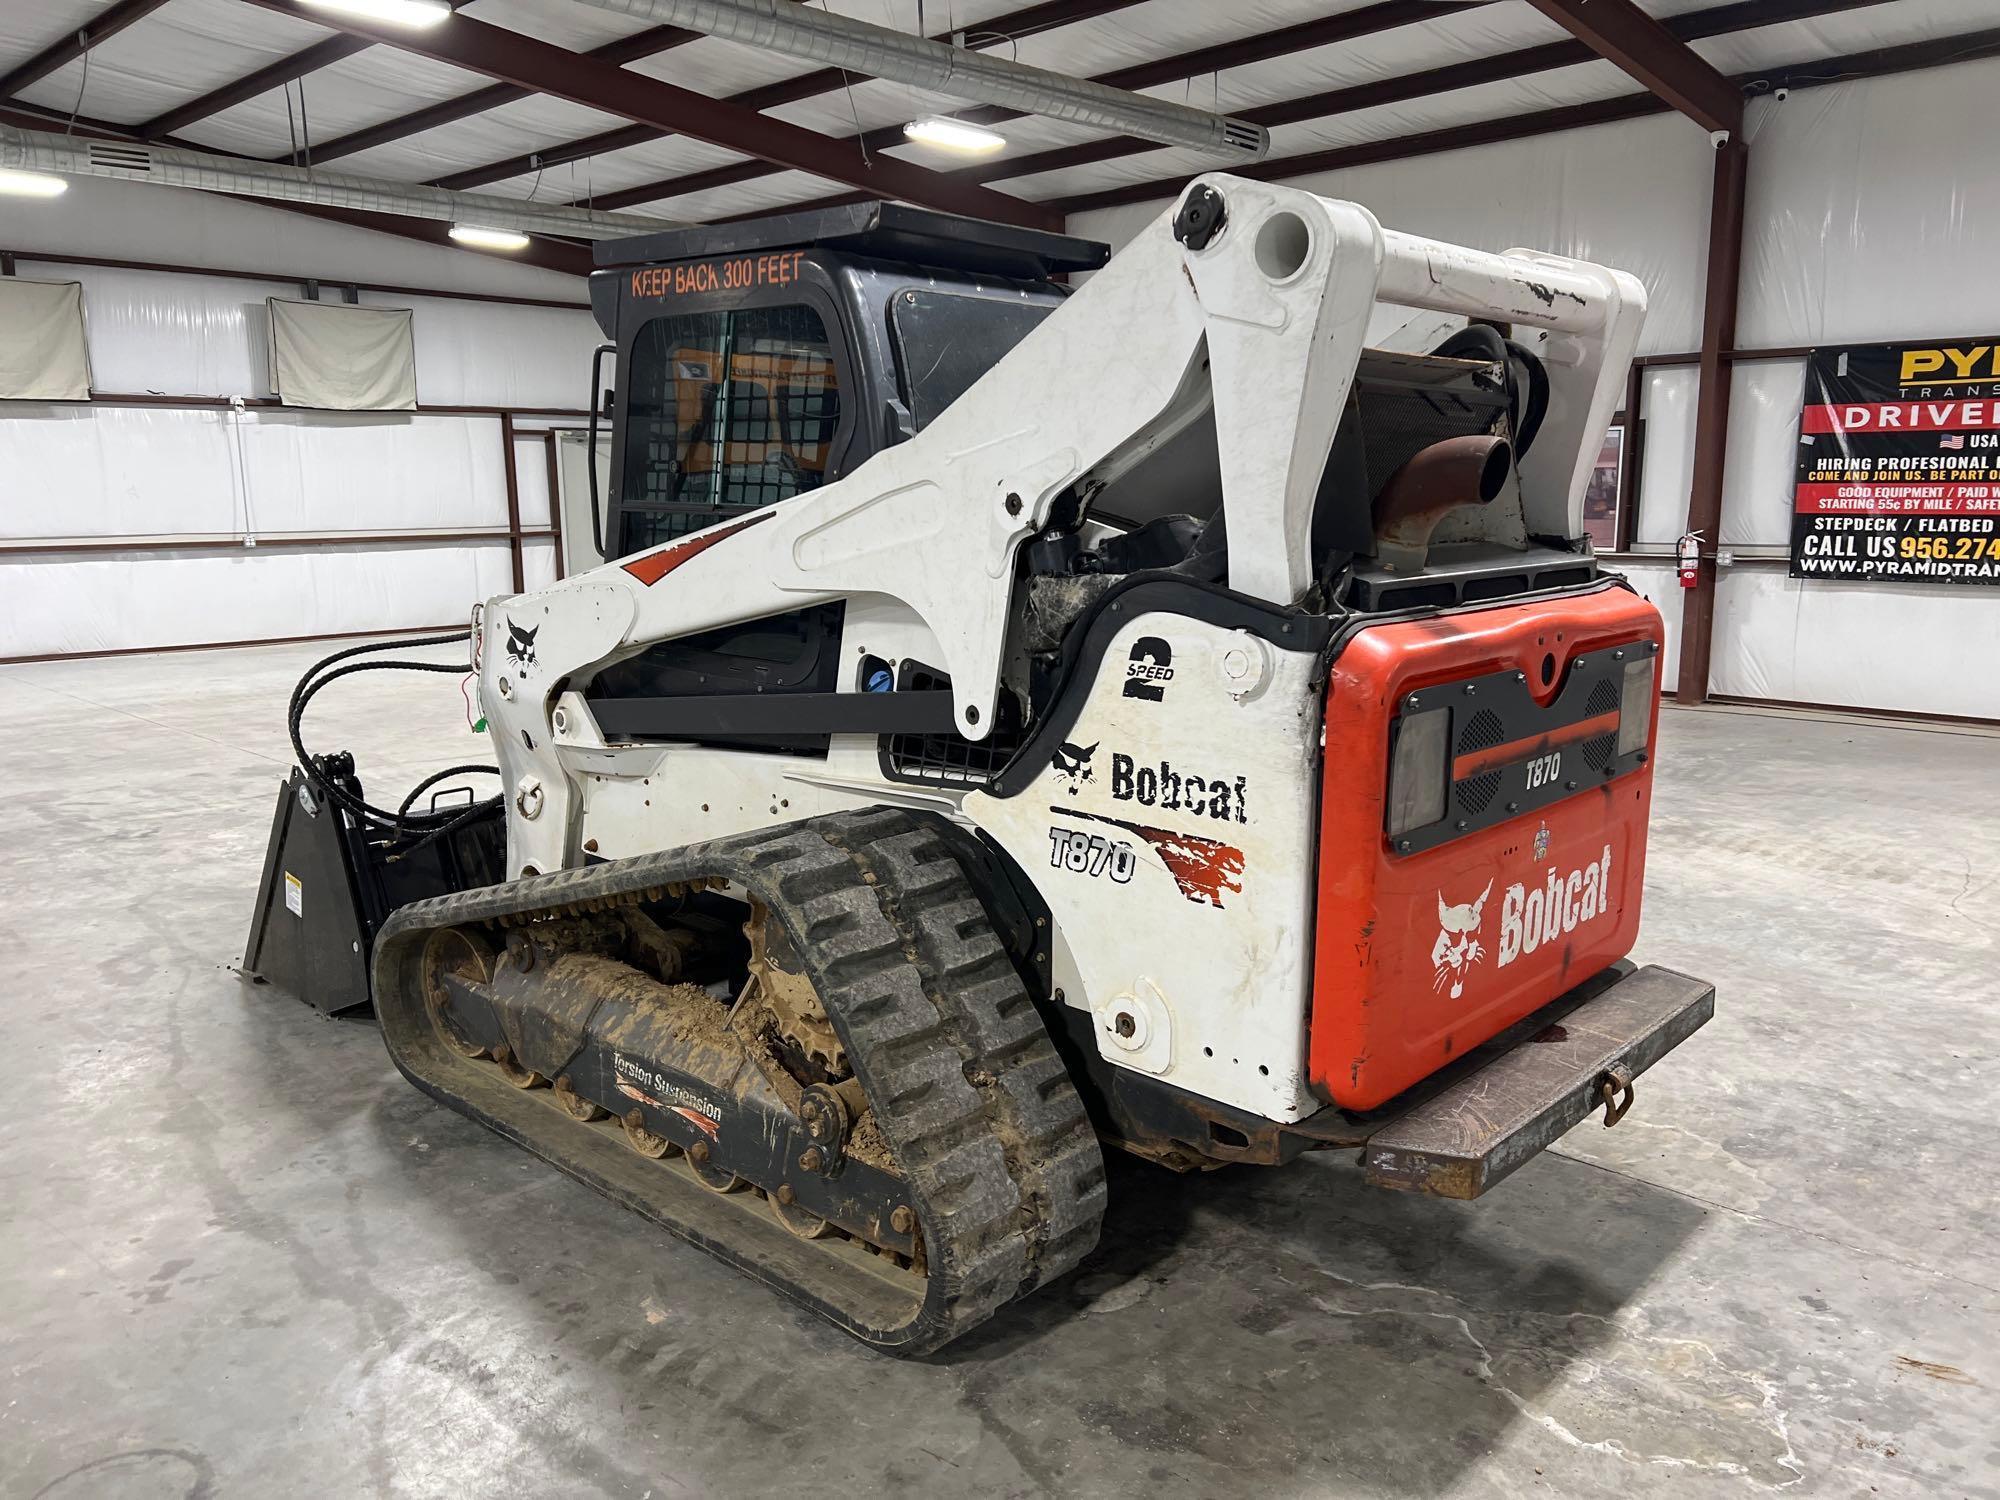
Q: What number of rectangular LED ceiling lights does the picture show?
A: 4